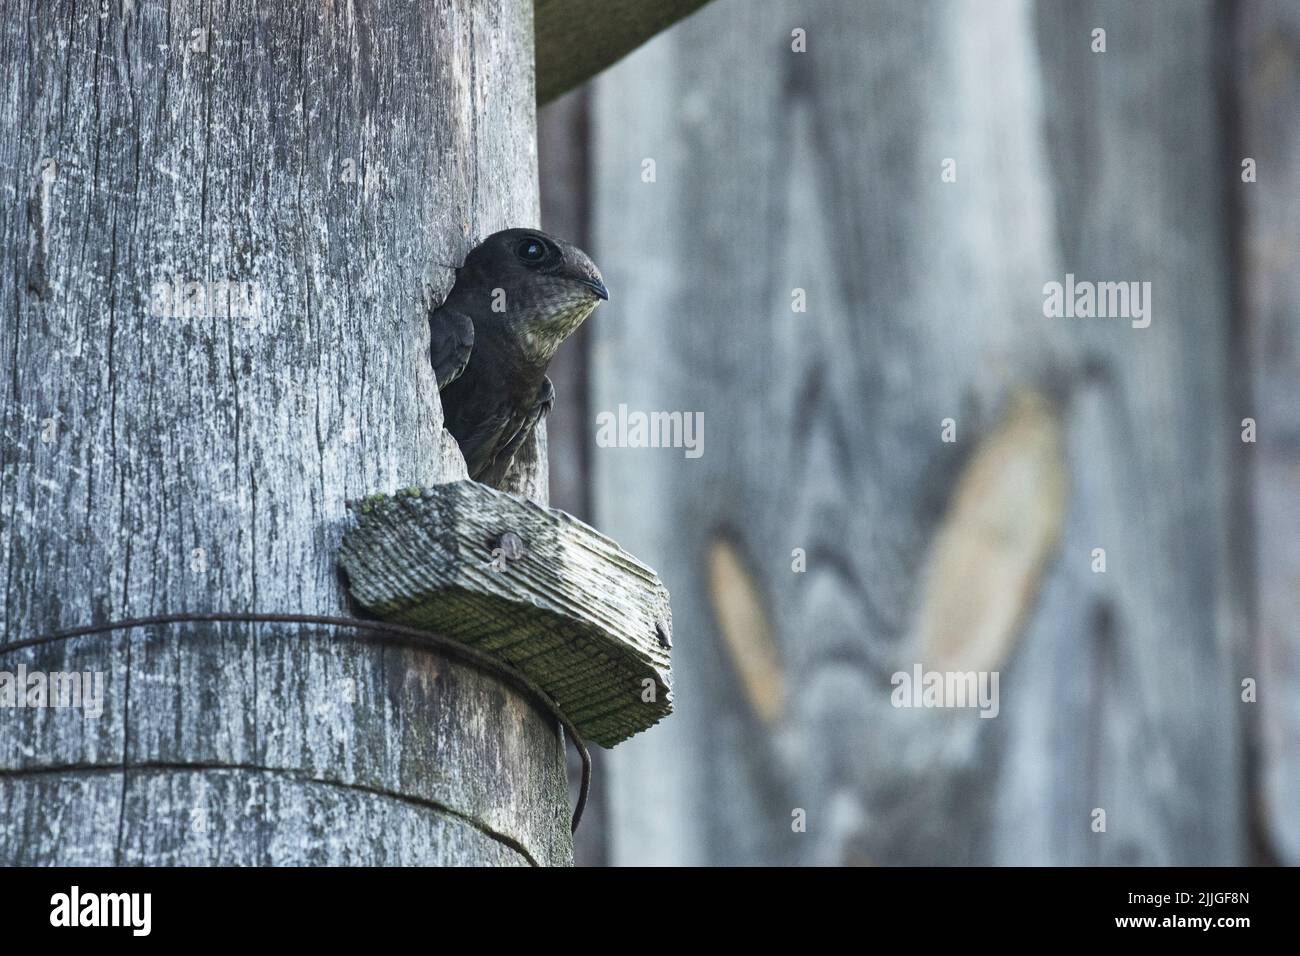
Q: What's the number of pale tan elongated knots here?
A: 2